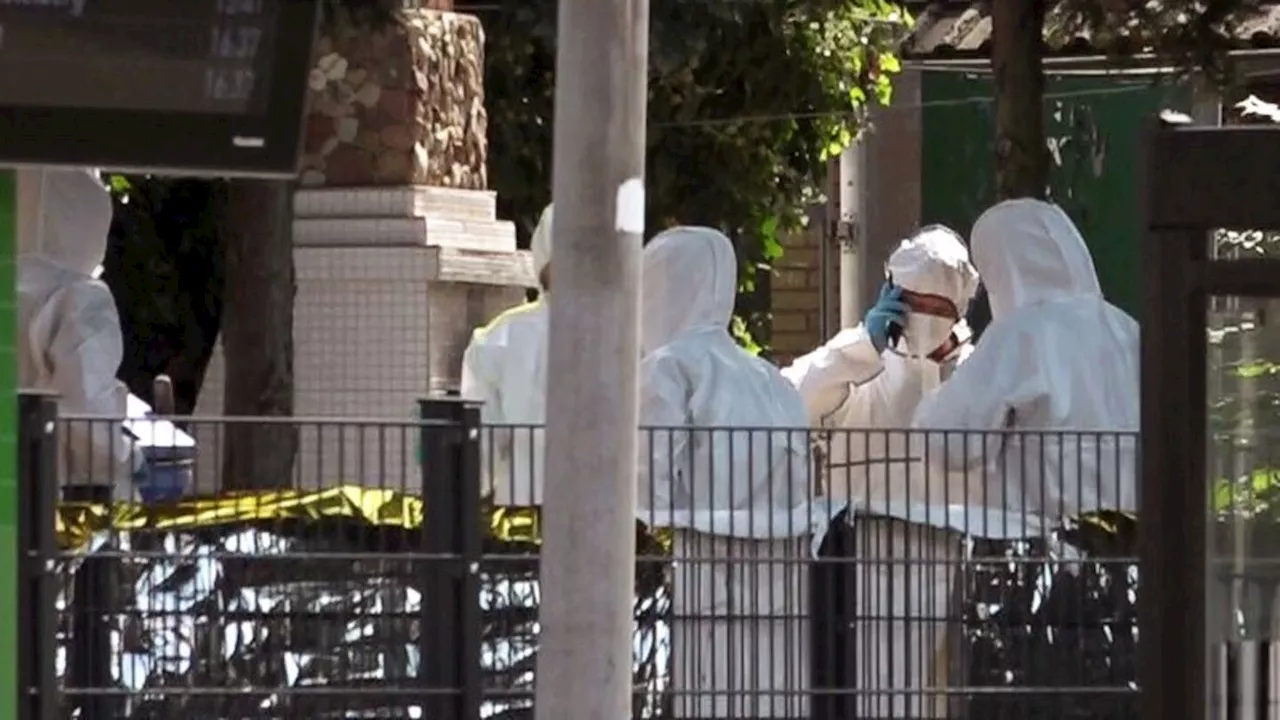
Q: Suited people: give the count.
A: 5